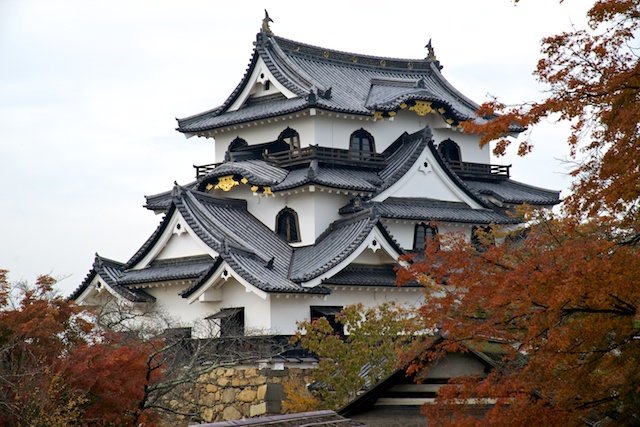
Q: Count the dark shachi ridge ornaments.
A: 2